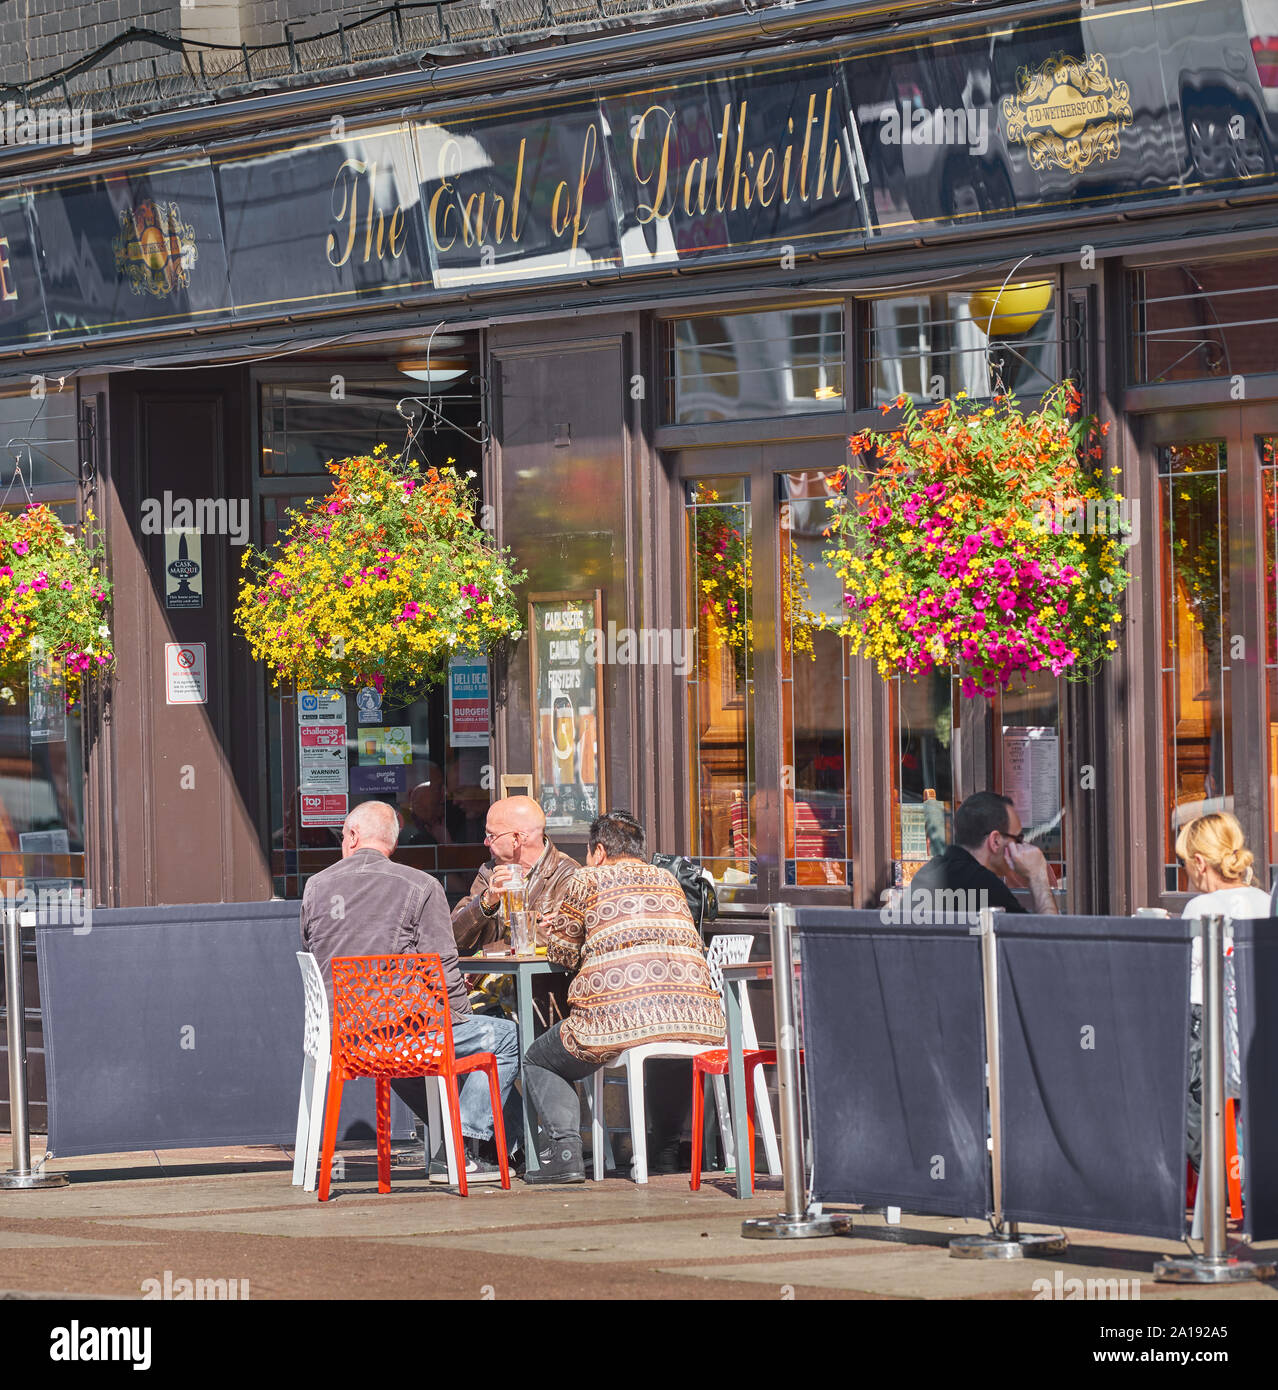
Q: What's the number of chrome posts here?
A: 4